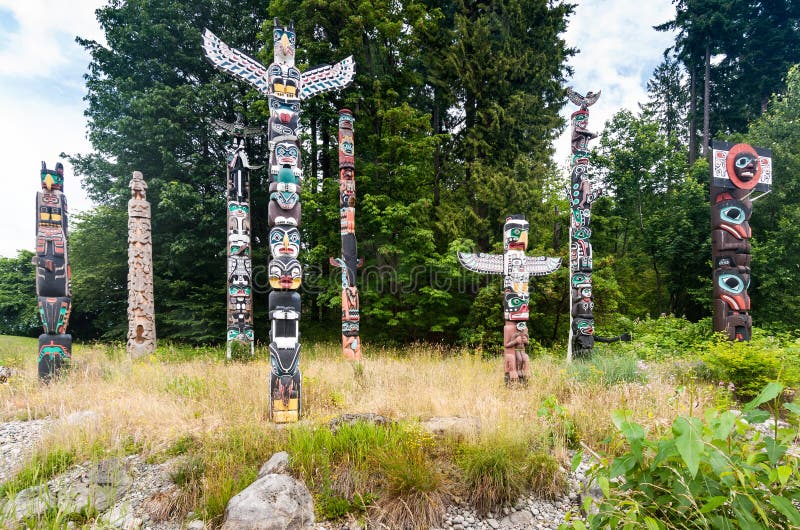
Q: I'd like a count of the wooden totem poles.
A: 8